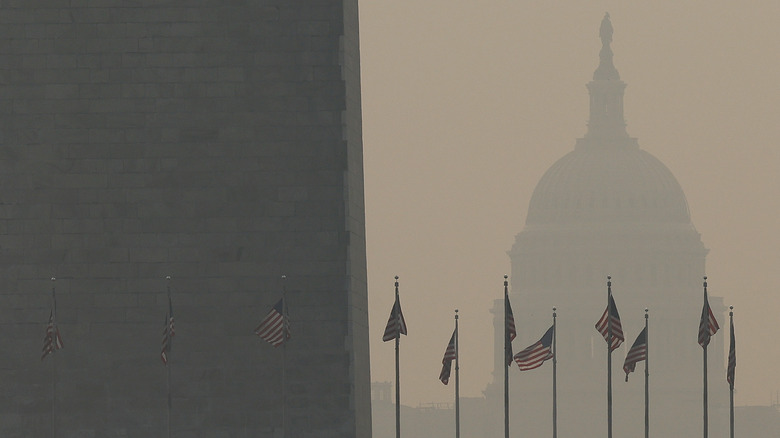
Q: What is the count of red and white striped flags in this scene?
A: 11